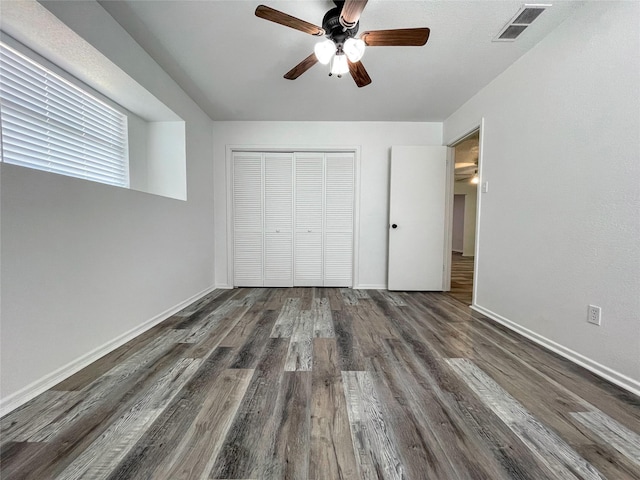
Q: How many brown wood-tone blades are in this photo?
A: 5